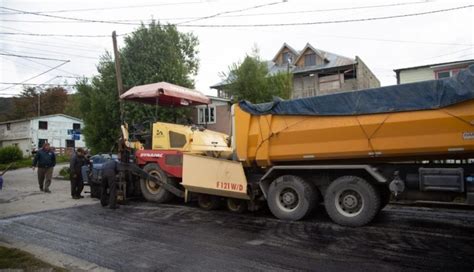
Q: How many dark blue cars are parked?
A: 1